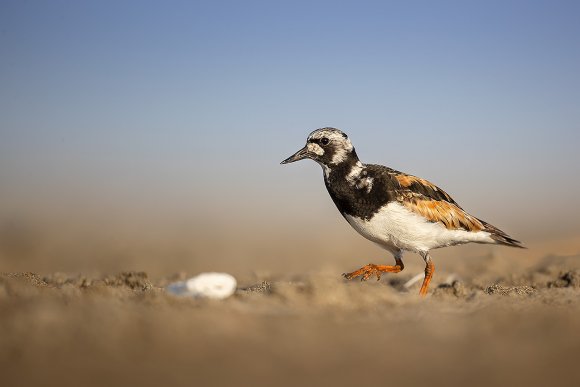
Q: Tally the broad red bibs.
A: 0